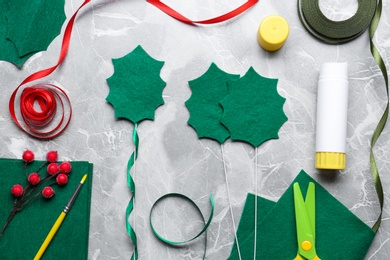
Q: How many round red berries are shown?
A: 8